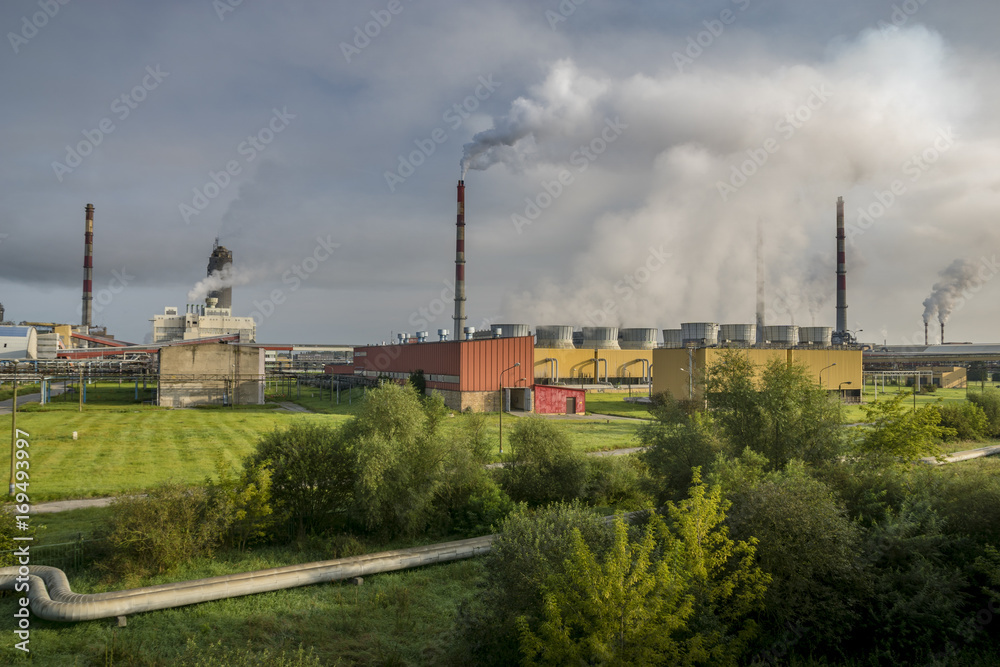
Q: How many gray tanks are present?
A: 9